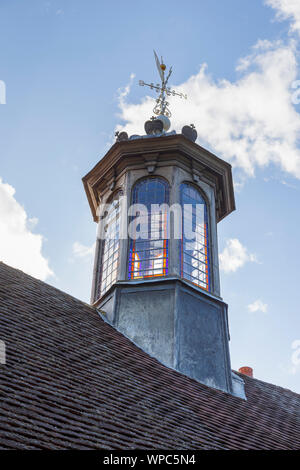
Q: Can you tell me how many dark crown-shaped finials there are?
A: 3